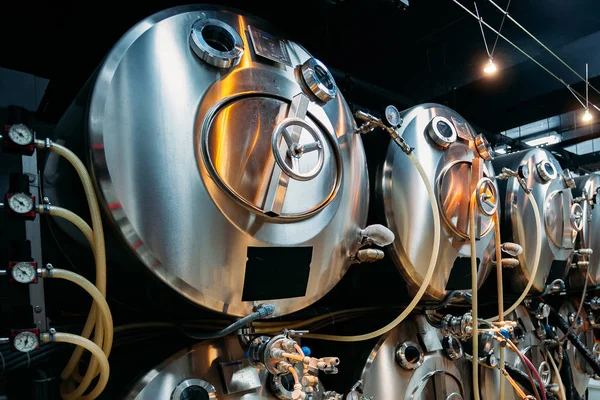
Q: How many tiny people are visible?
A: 0